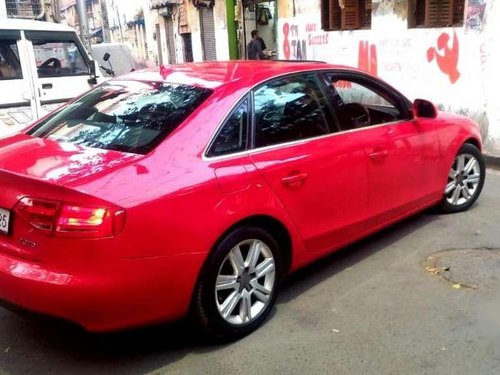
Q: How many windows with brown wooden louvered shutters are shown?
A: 2